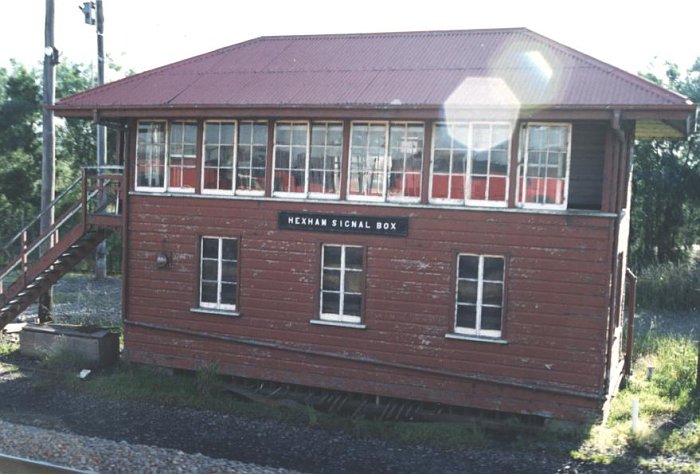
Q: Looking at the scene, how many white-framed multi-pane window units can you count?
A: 9